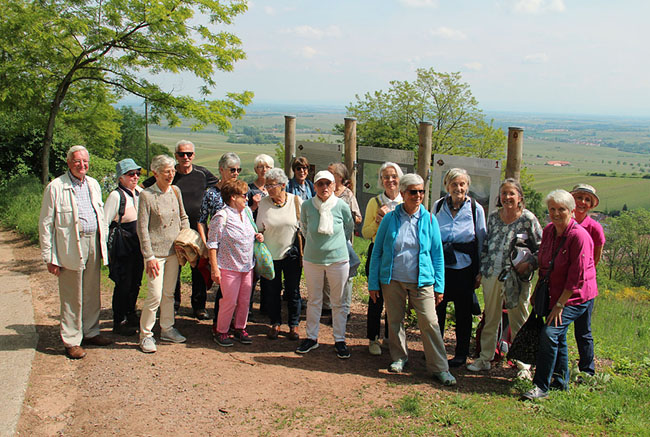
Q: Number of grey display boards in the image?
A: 3